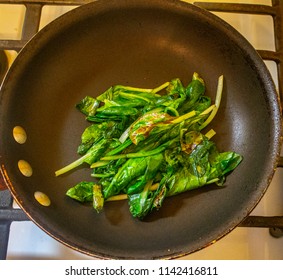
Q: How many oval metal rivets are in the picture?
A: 3